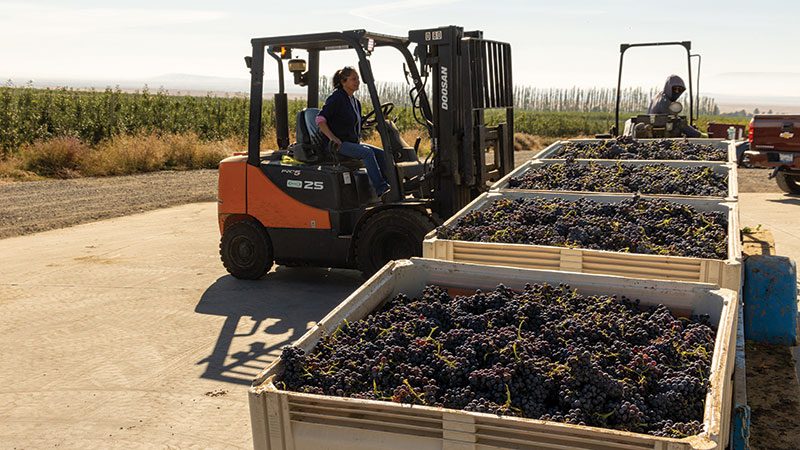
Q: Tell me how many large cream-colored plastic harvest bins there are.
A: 4